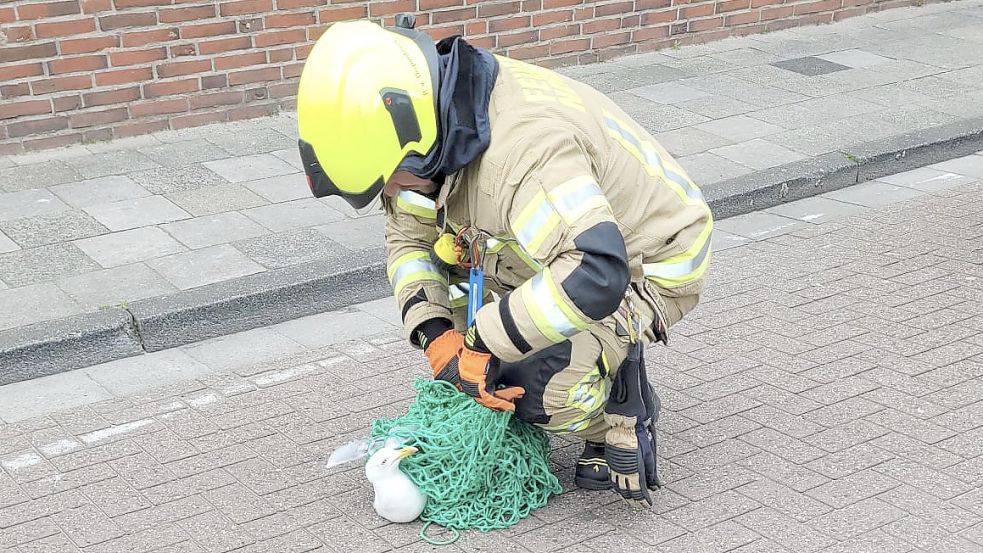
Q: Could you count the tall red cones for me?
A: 0